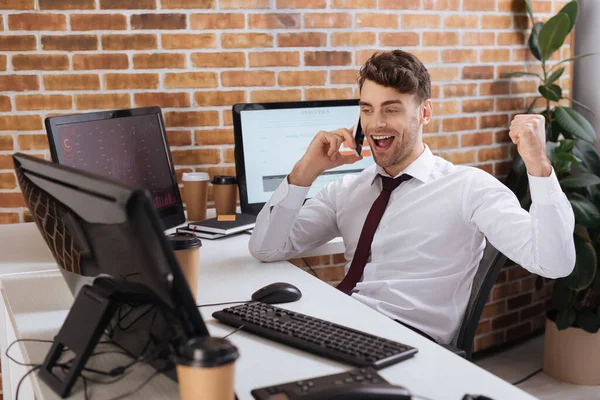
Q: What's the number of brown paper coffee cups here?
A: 4